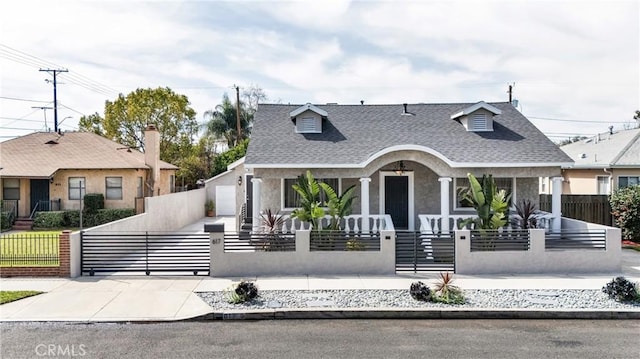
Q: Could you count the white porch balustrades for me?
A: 2